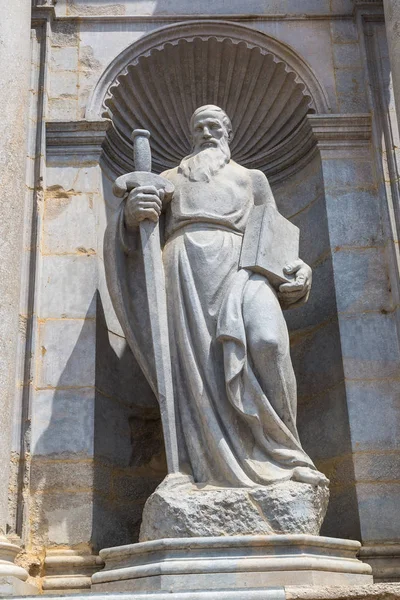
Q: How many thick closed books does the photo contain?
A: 1